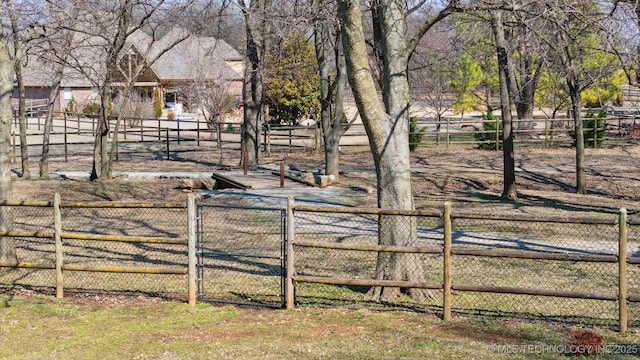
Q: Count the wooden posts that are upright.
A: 5